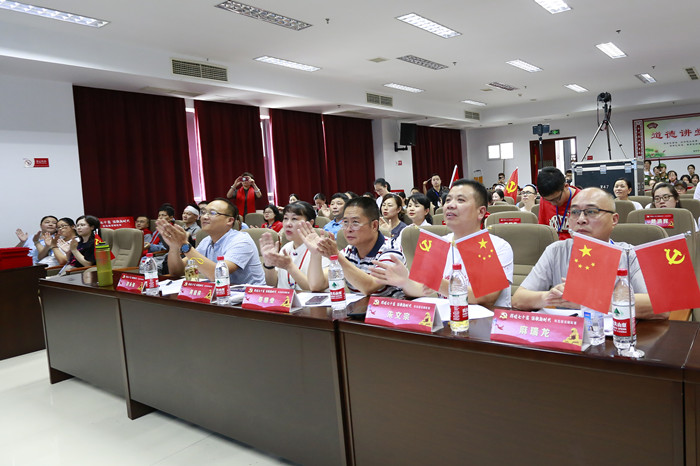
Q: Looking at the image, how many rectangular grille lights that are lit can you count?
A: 10